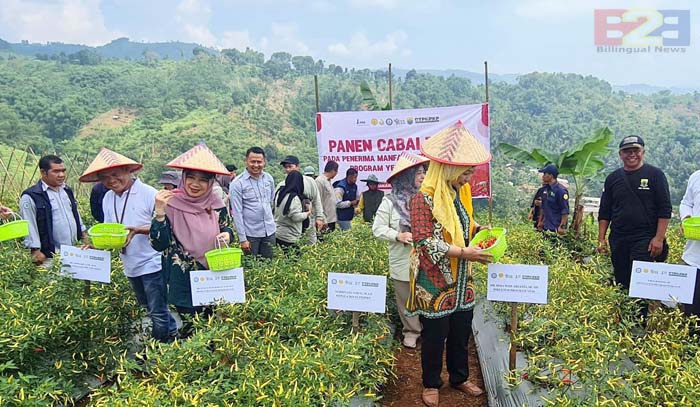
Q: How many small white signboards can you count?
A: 5